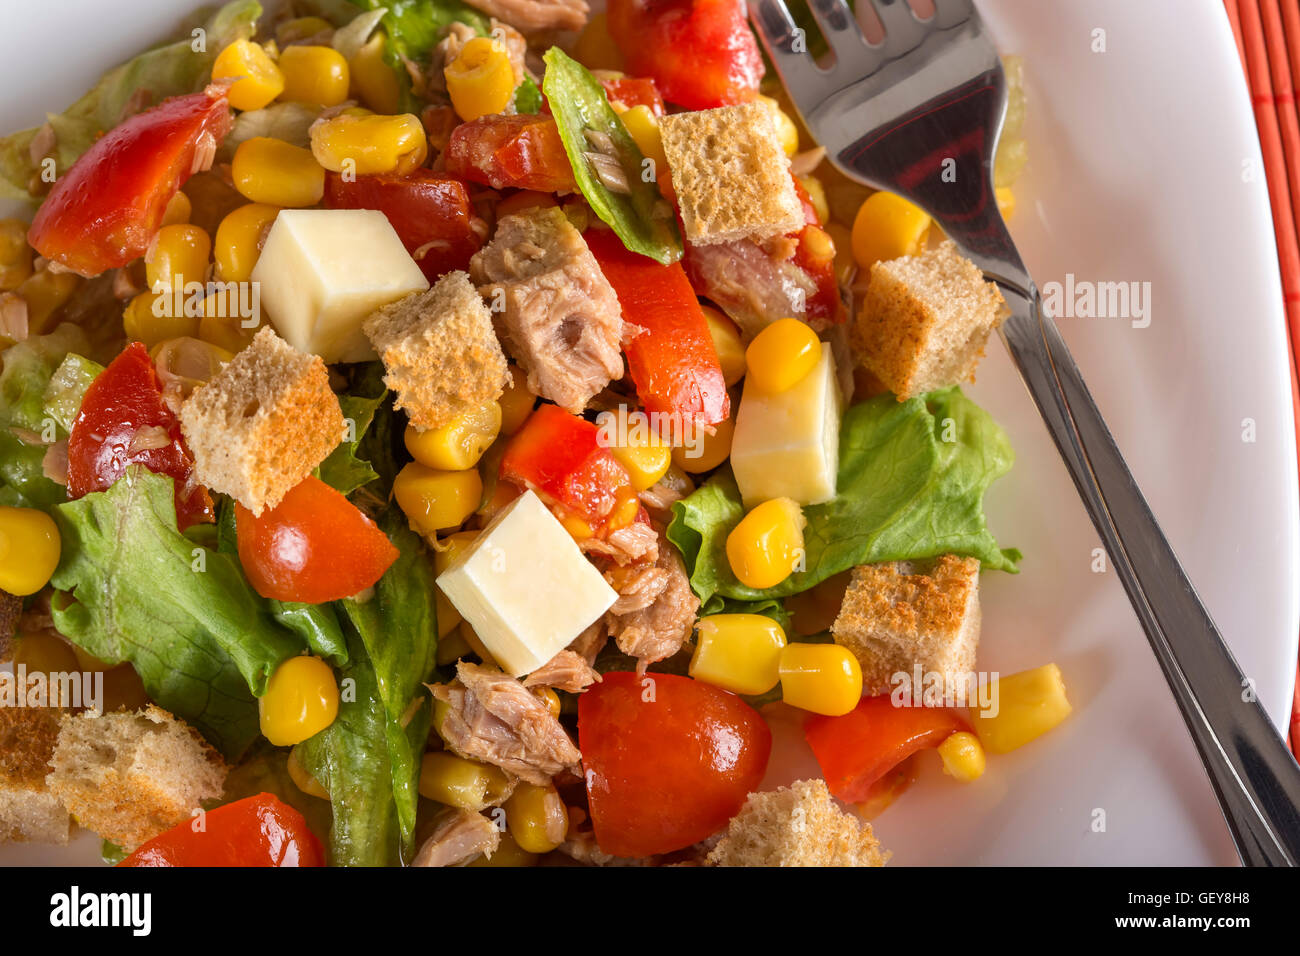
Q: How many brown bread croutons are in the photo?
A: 8